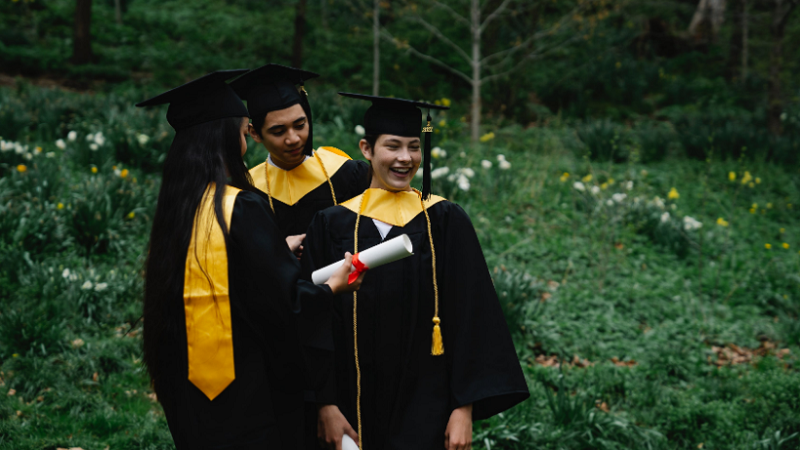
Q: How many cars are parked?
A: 0